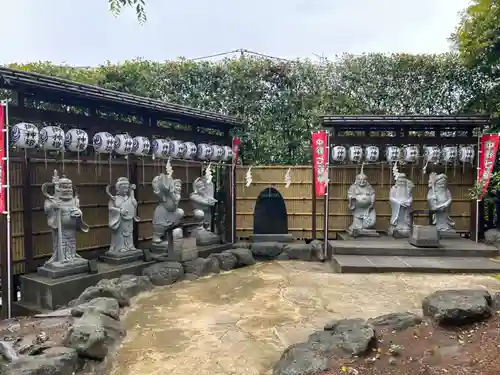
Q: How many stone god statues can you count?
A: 7